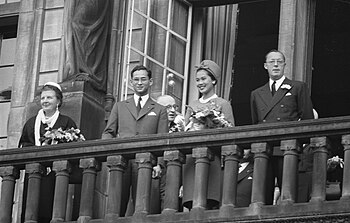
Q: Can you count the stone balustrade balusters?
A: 13